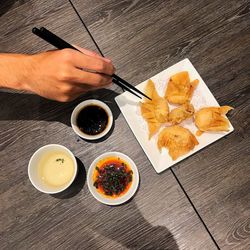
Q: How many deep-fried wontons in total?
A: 5